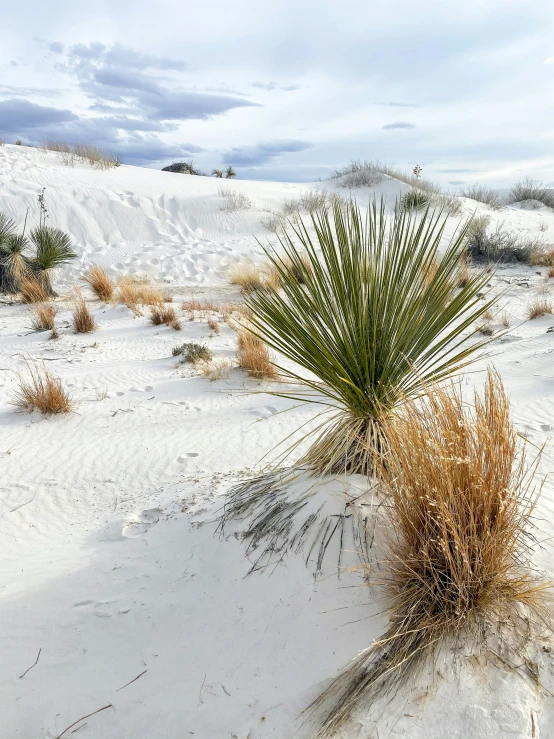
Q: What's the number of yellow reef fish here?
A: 0